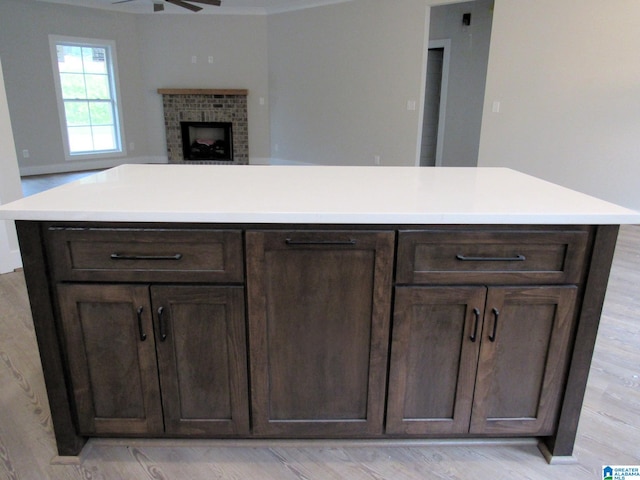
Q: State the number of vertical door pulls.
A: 4